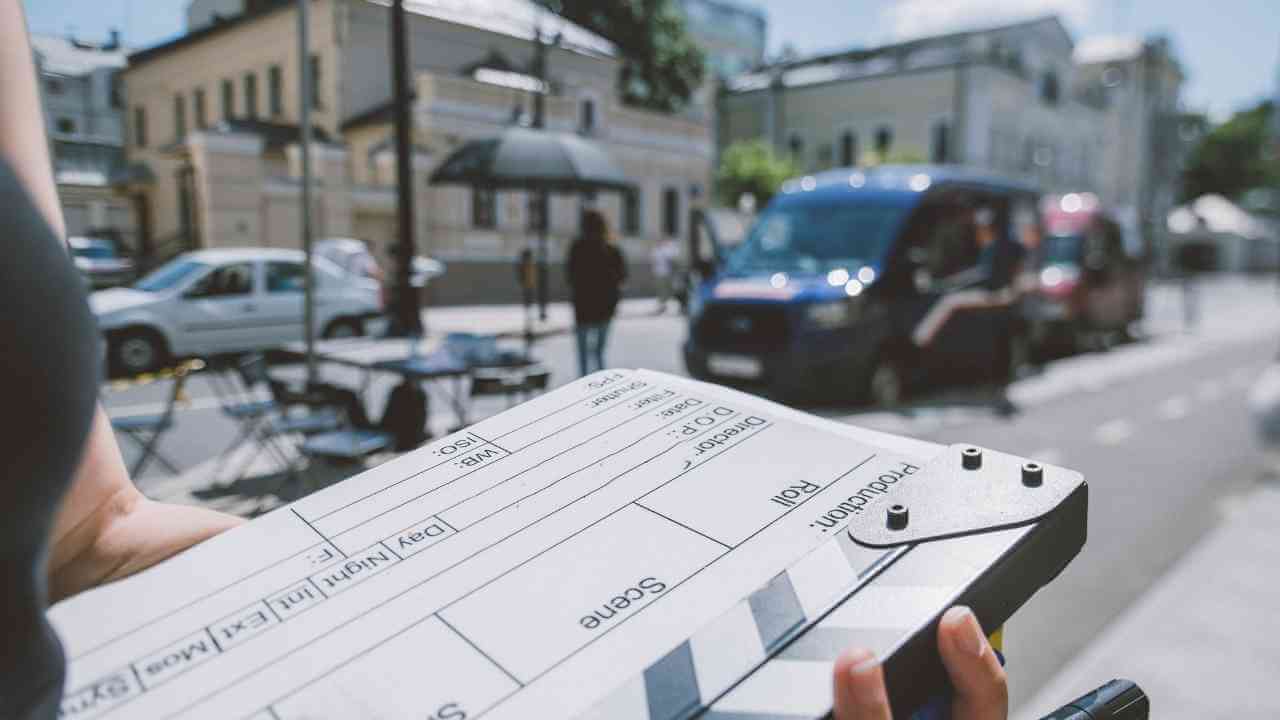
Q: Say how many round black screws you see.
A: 3